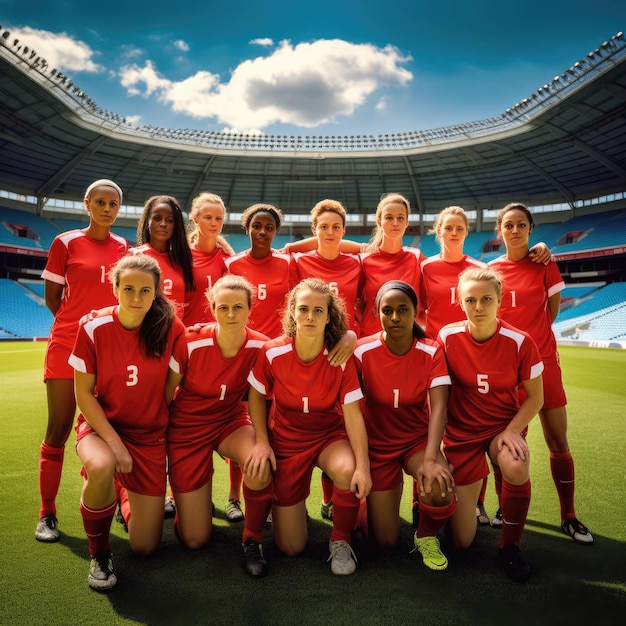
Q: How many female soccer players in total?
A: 13